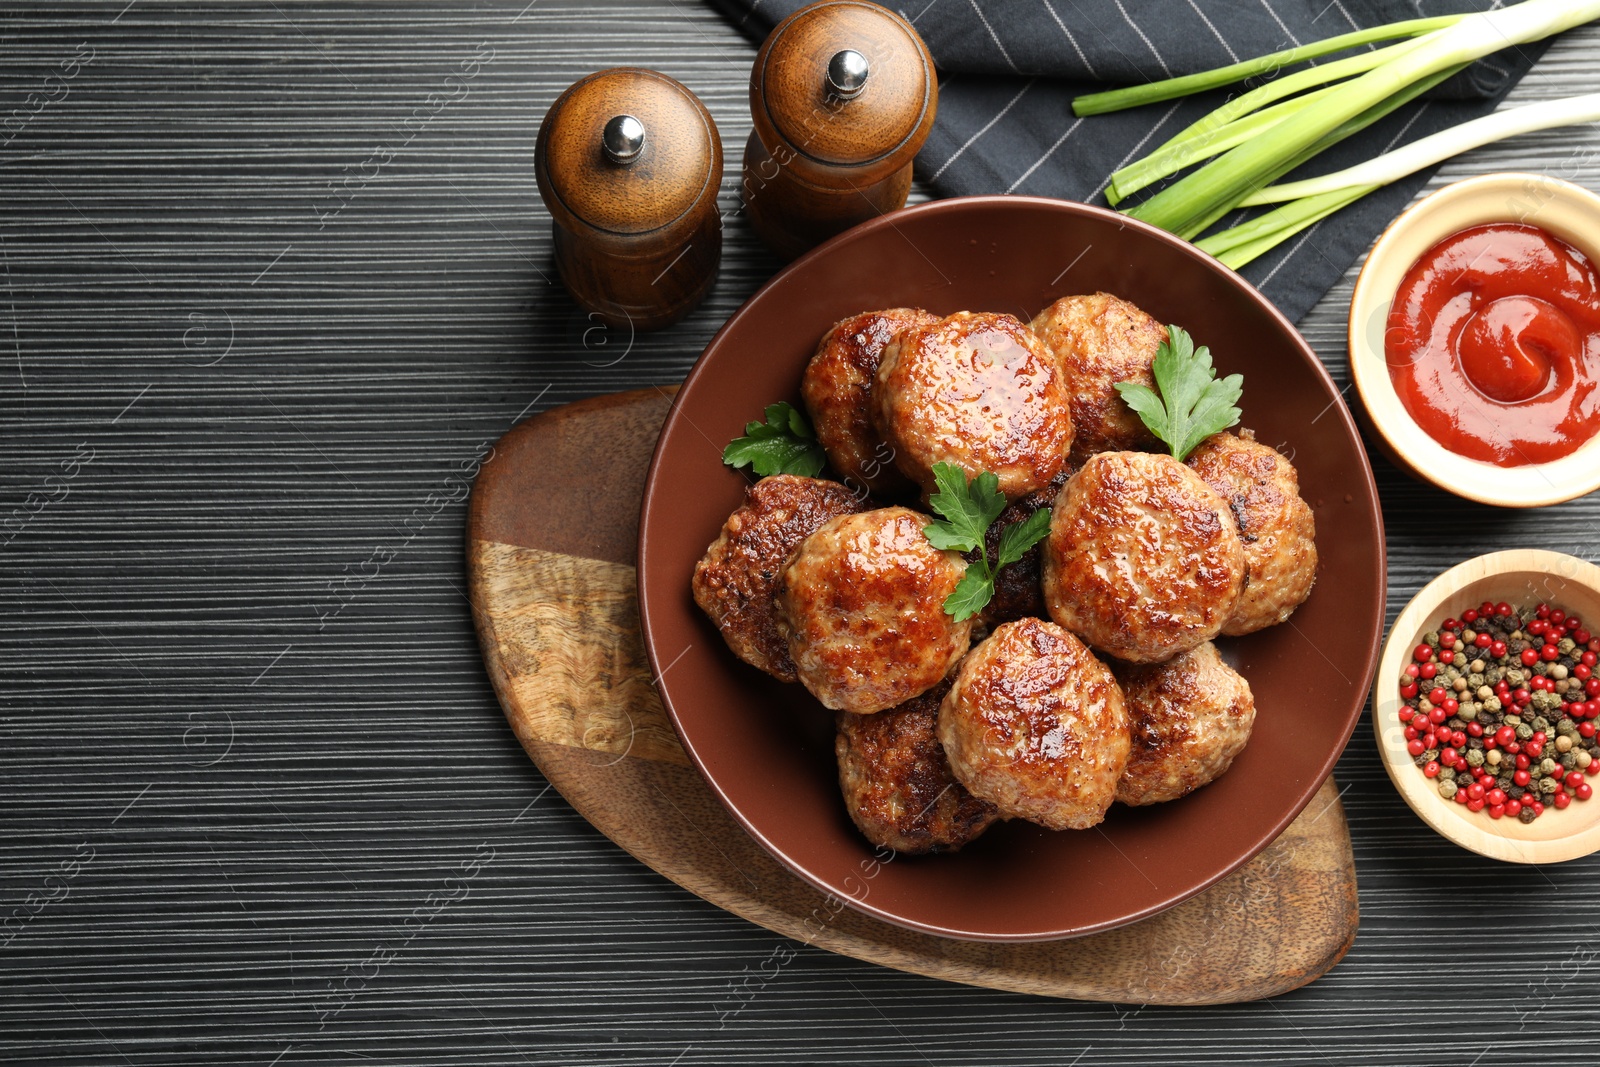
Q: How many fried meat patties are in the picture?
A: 11